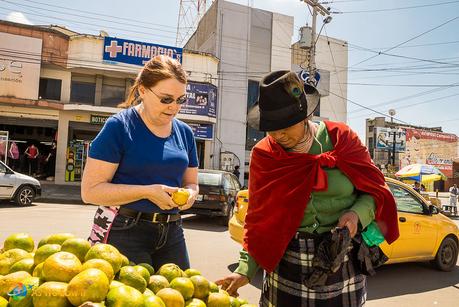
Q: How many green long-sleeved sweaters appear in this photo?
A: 1